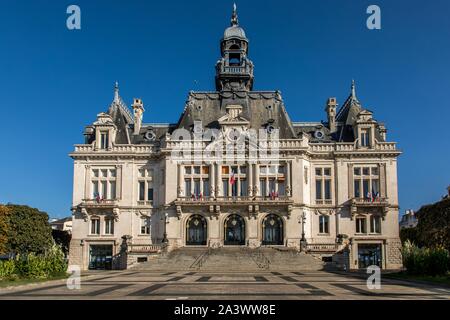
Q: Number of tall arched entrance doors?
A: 3